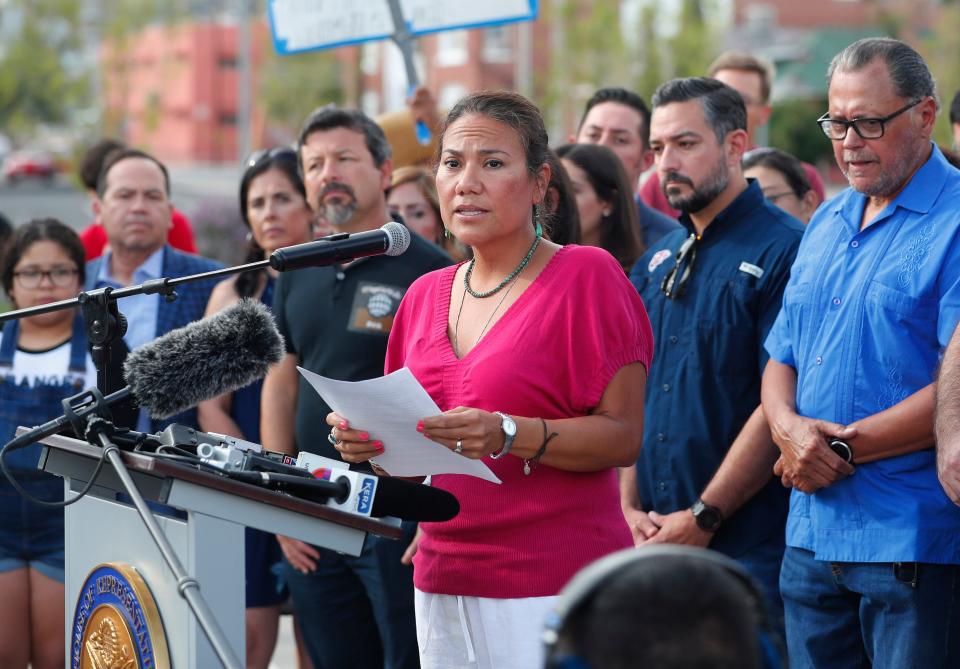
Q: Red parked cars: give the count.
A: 1